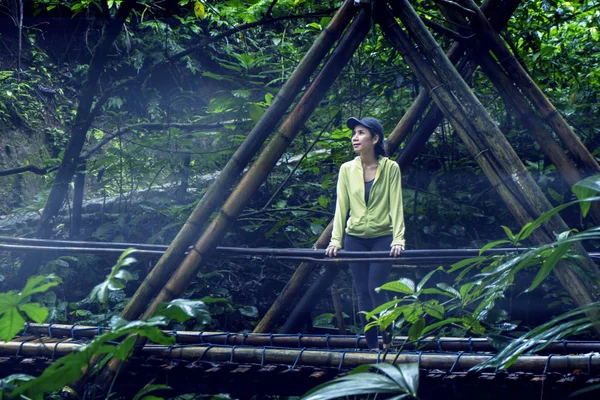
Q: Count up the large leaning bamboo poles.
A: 8